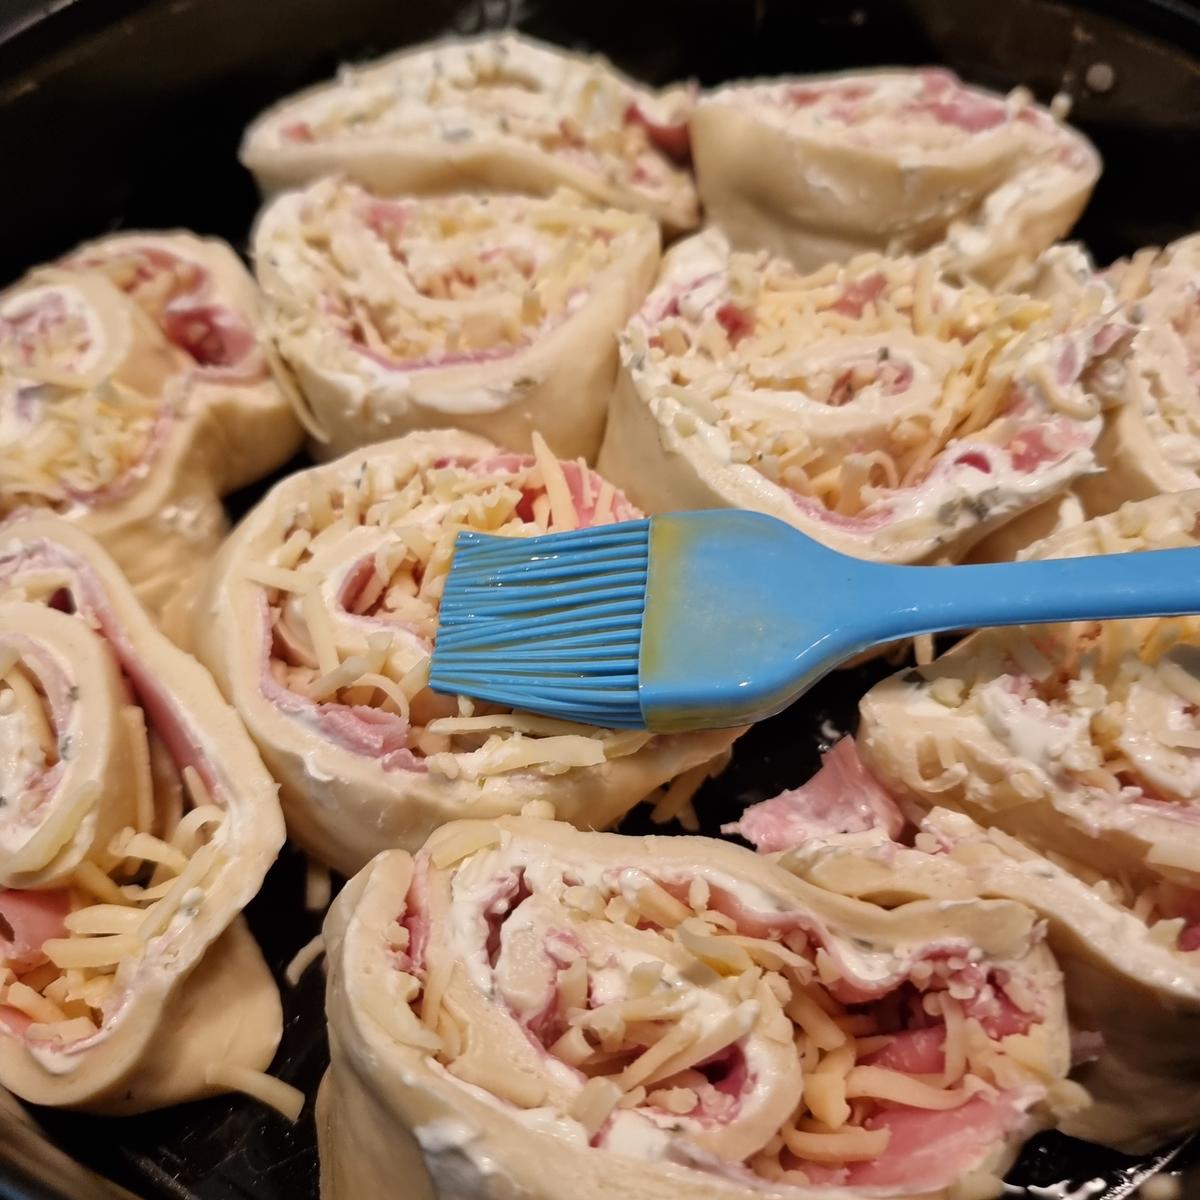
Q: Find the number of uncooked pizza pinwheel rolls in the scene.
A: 10